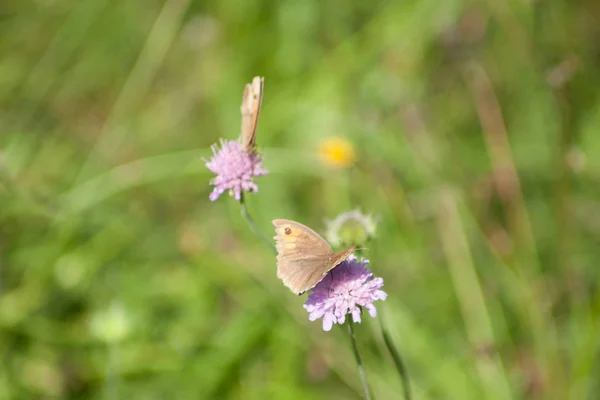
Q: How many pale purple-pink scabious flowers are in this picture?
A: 2